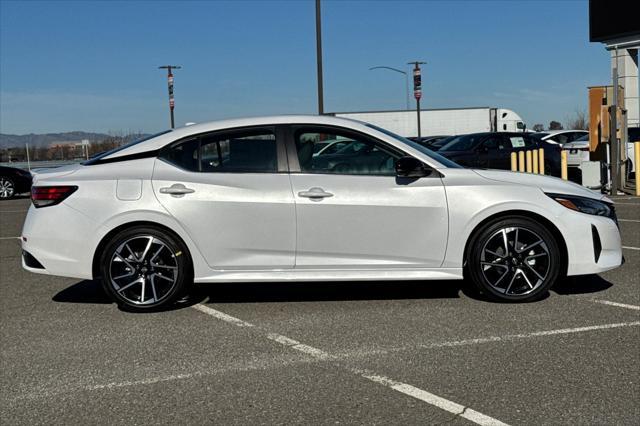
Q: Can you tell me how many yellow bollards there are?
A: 7